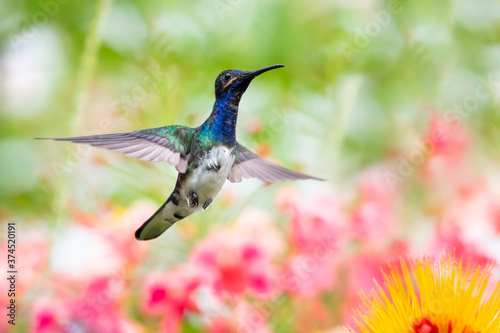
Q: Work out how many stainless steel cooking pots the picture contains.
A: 0